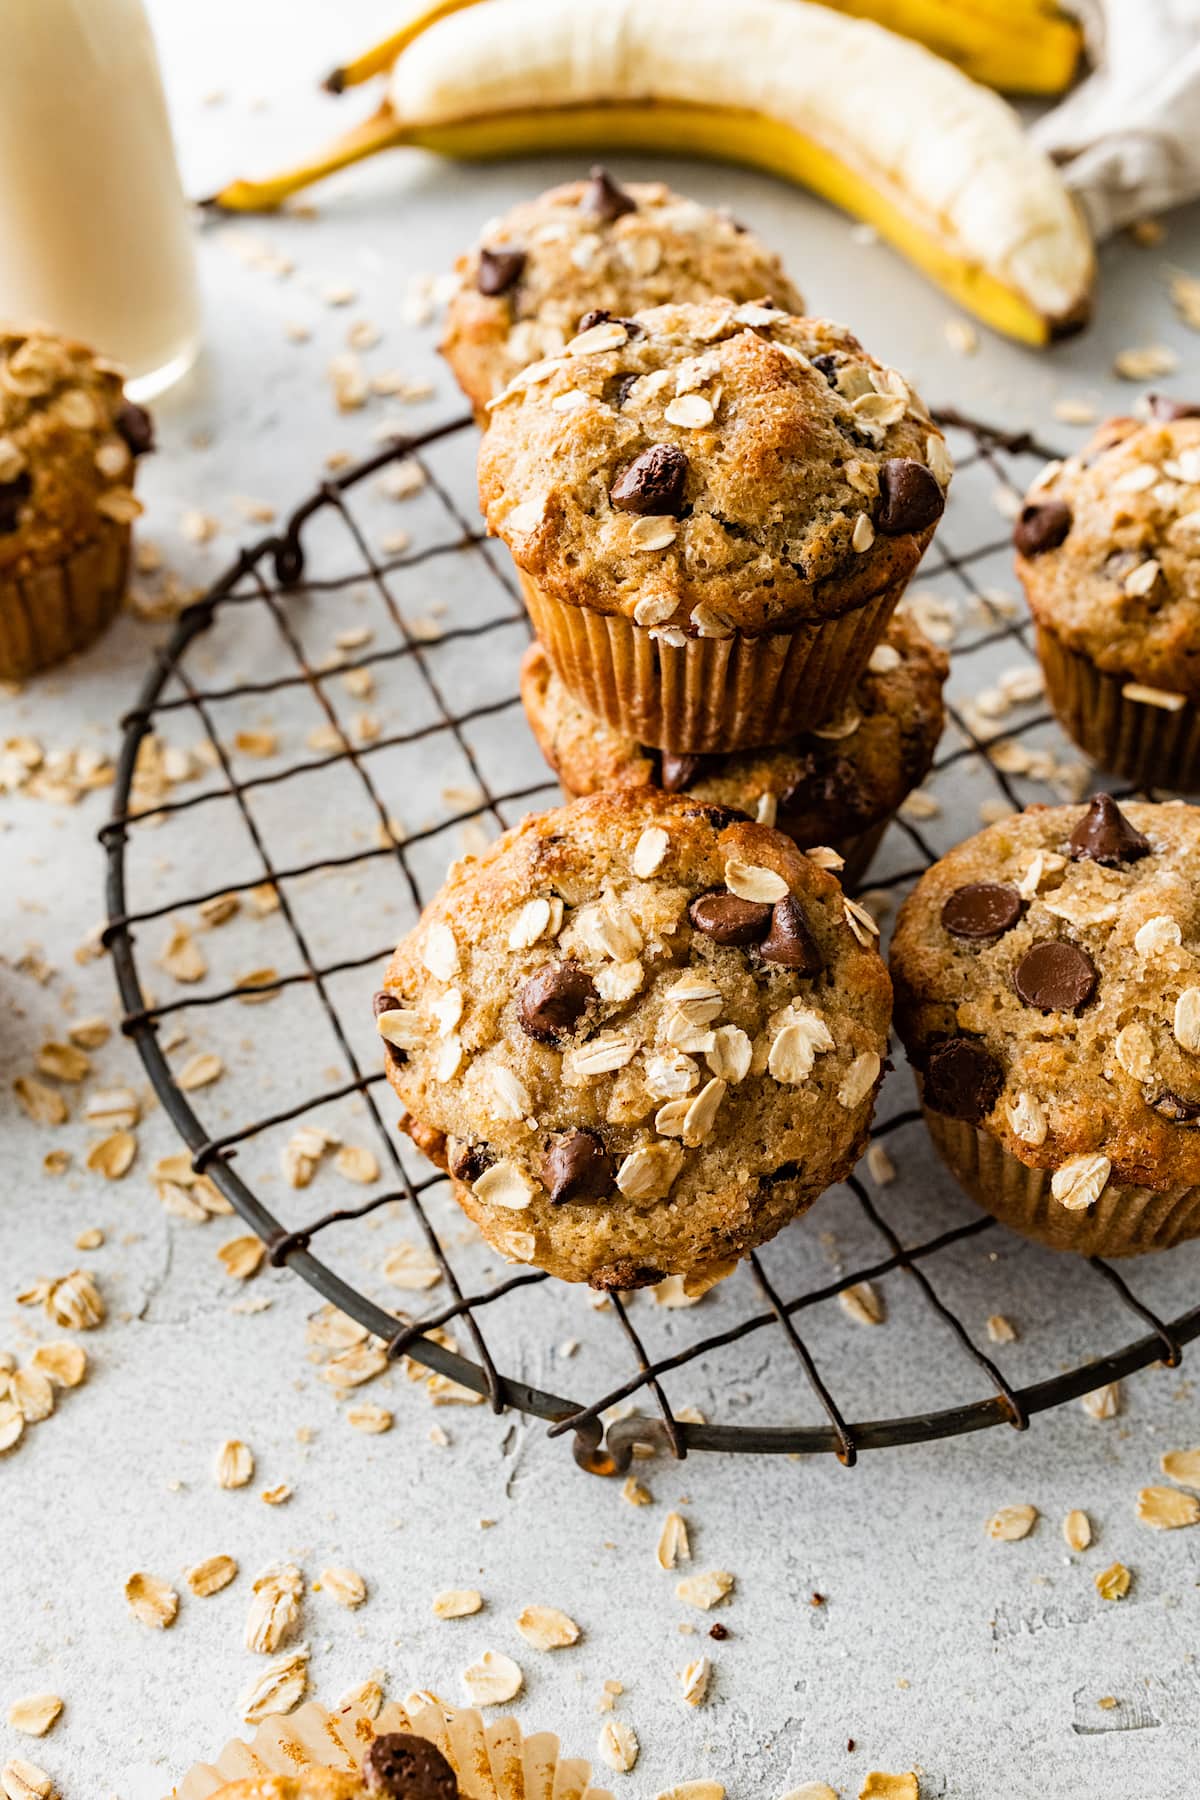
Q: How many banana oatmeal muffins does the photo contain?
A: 8